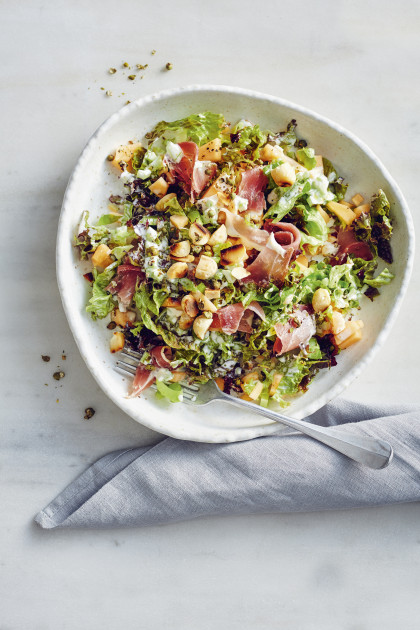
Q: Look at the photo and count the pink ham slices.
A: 8